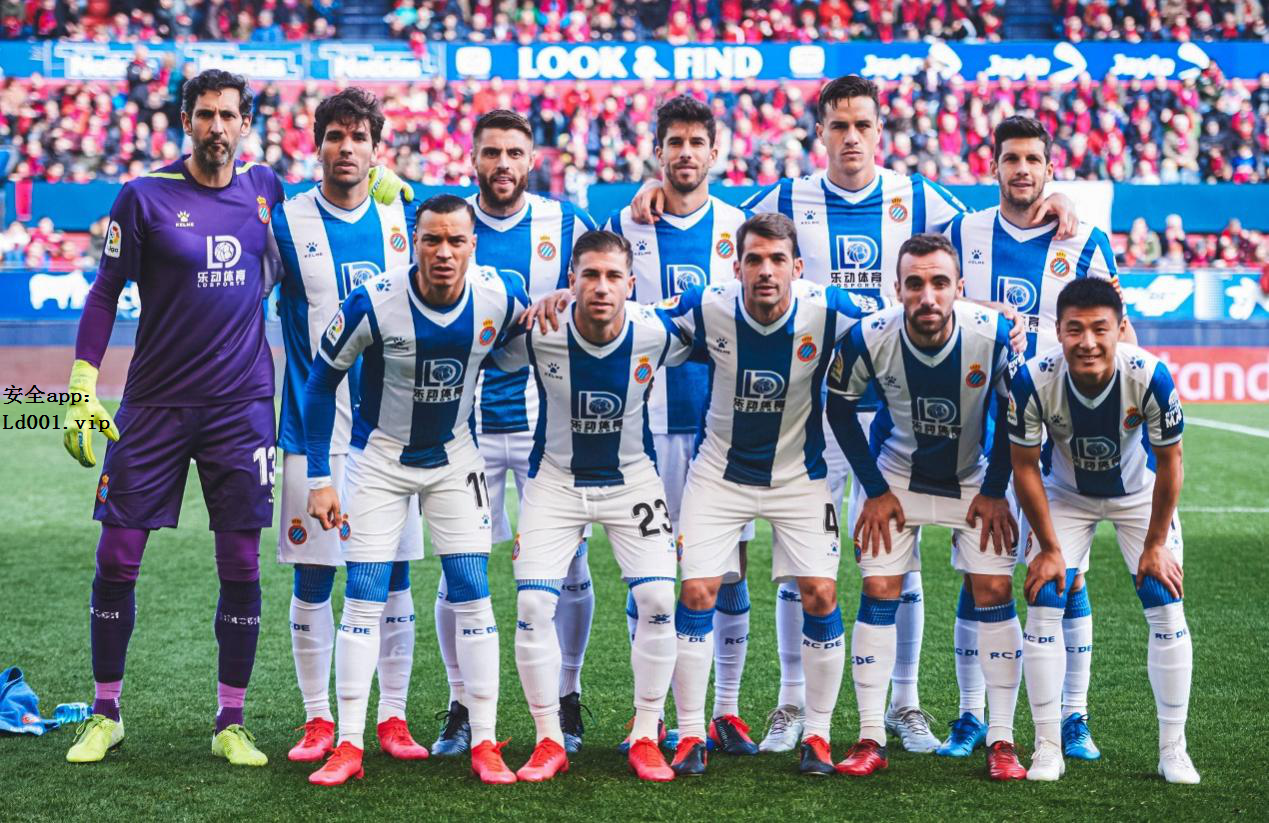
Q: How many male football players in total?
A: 11